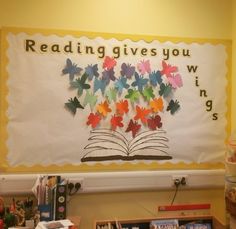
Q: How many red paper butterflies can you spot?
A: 4